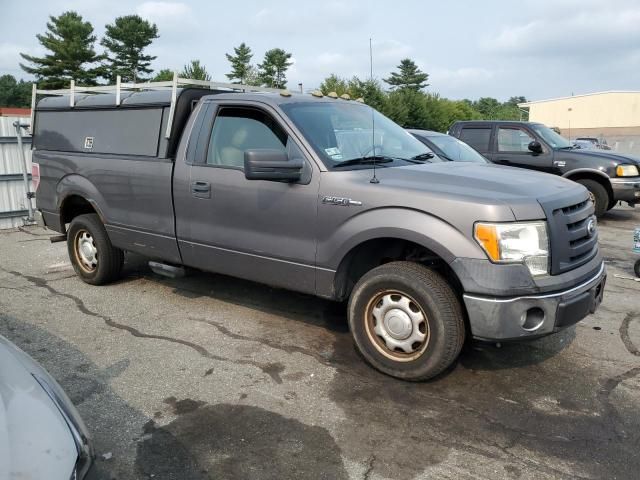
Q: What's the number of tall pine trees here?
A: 5